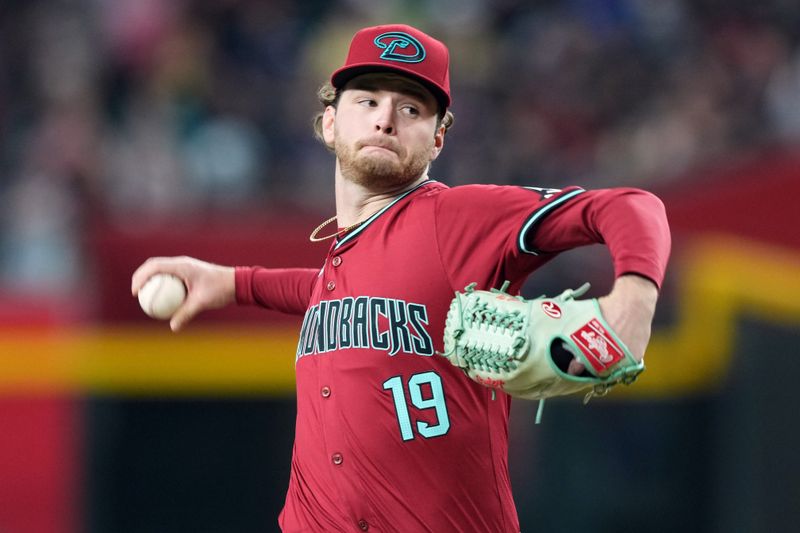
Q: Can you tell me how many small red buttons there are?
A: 5